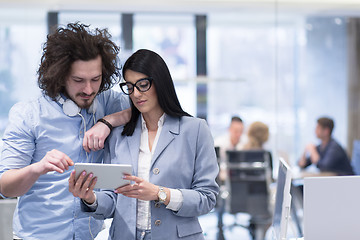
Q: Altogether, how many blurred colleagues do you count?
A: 3